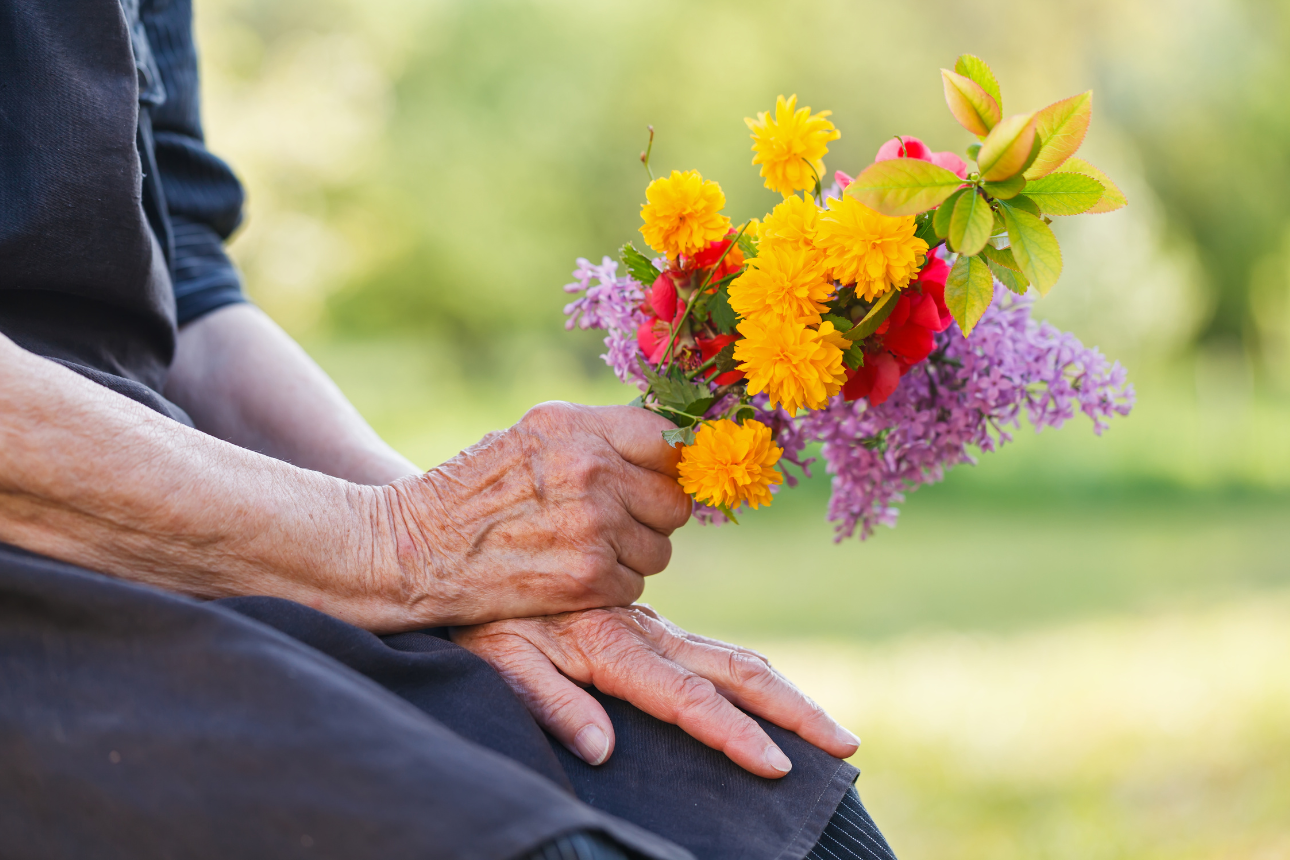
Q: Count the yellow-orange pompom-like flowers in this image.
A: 7